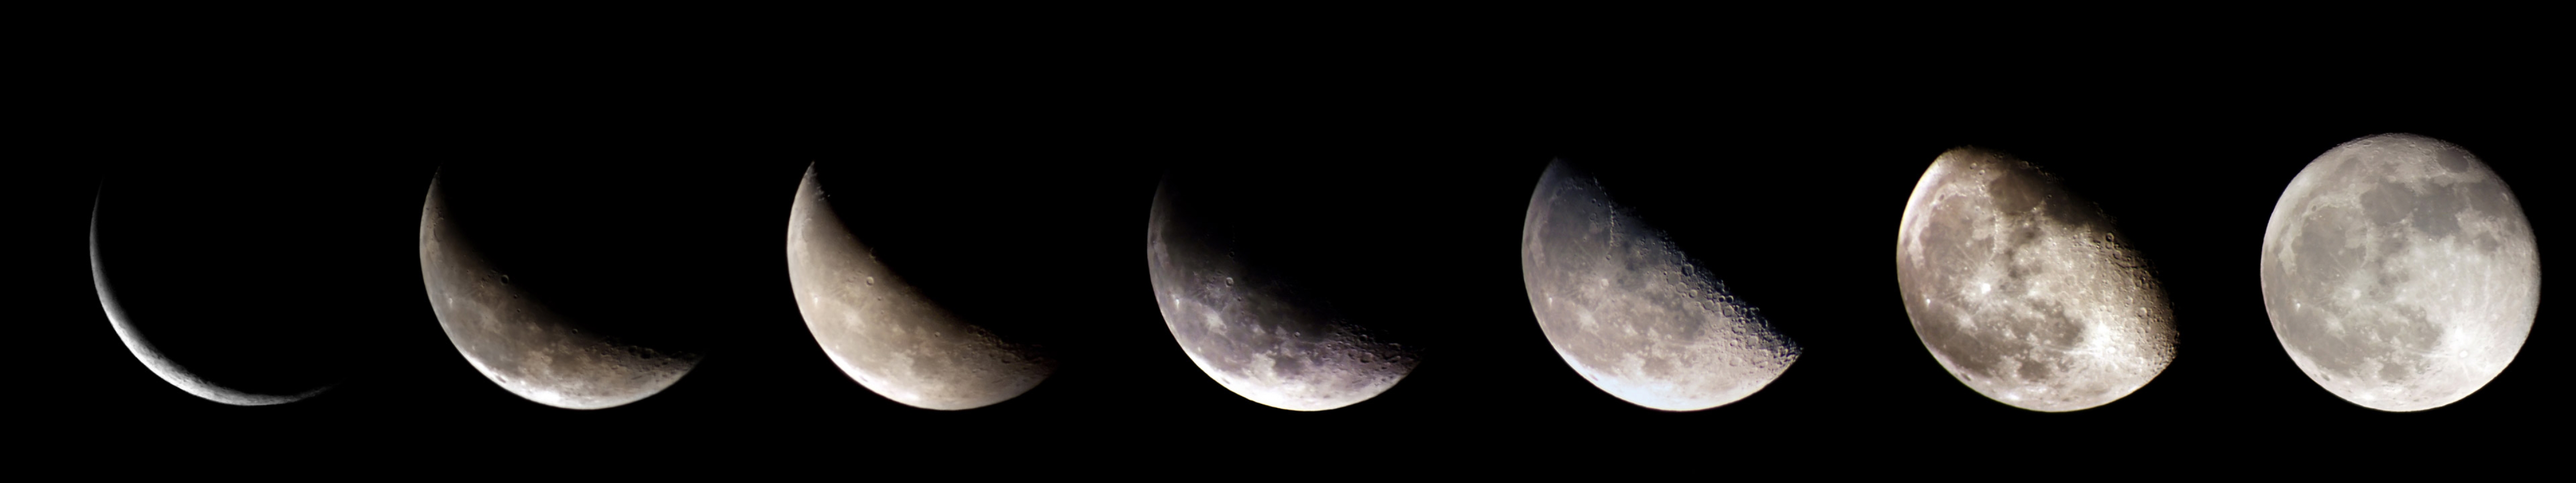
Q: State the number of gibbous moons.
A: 1